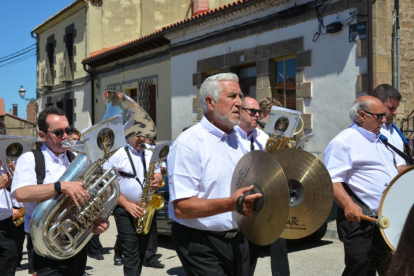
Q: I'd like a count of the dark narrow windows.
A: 2